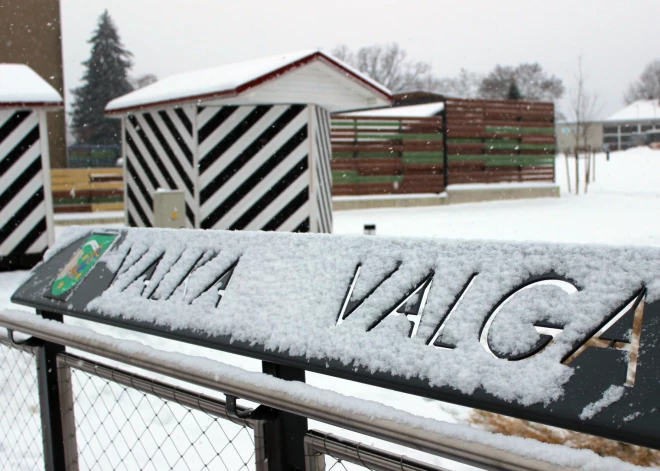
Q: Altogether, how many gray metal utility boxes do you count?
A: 1